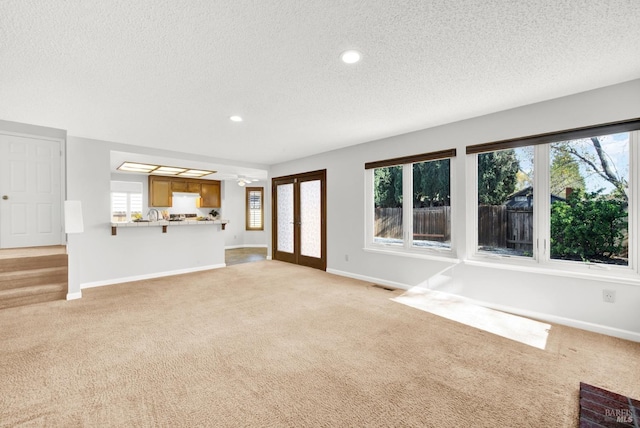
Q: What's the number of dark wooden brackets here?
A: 3